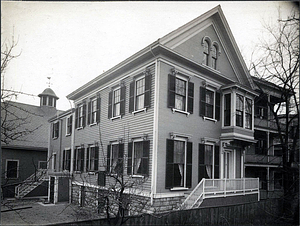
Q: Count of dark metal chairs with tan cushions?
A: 0